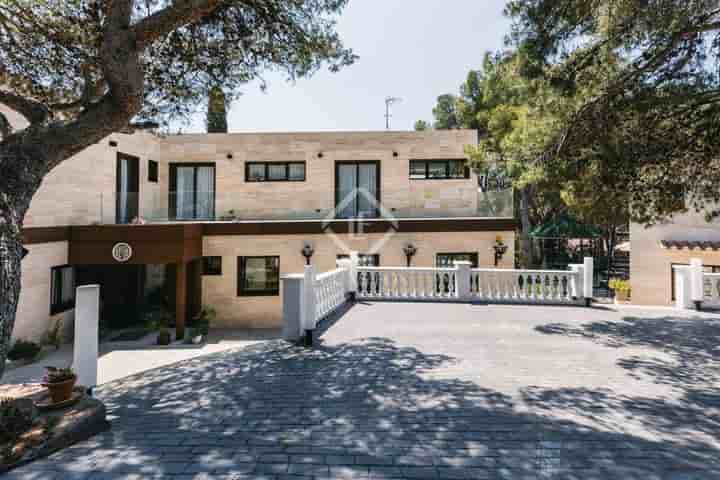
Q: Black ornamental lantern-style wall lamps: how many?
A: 3